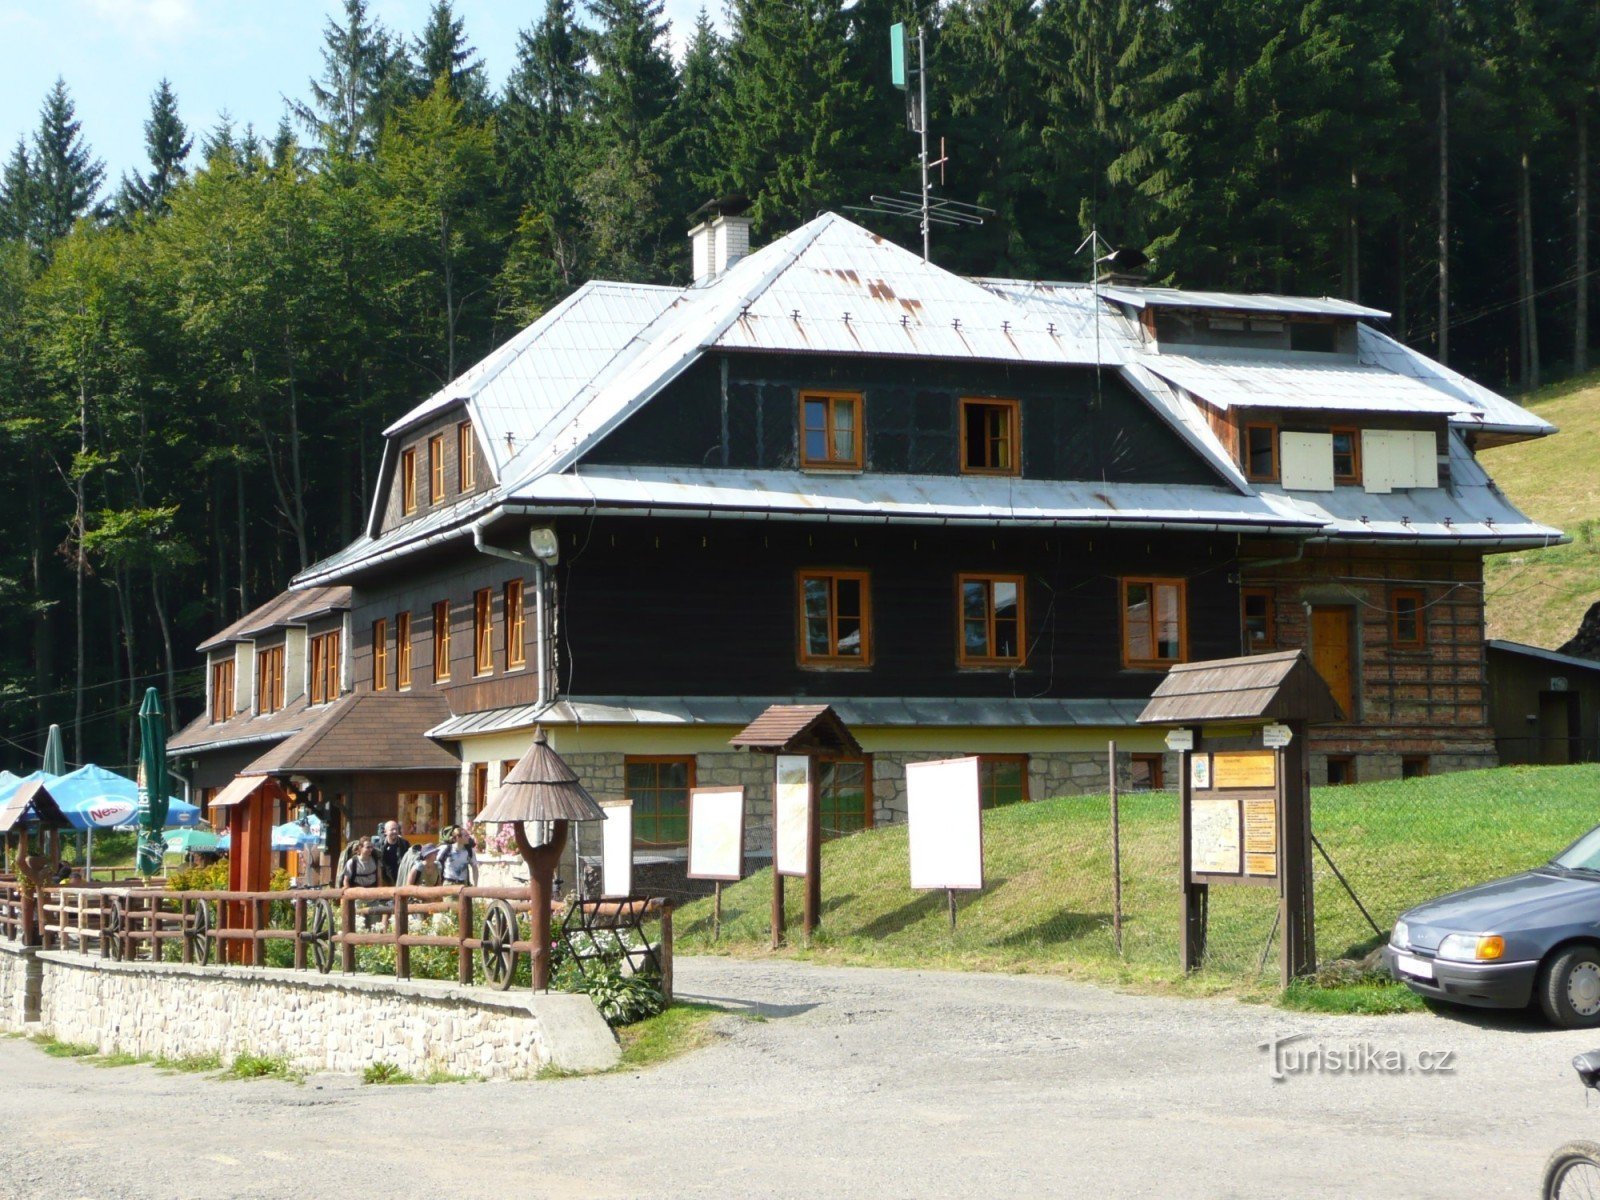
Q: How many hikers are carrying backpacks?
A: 4